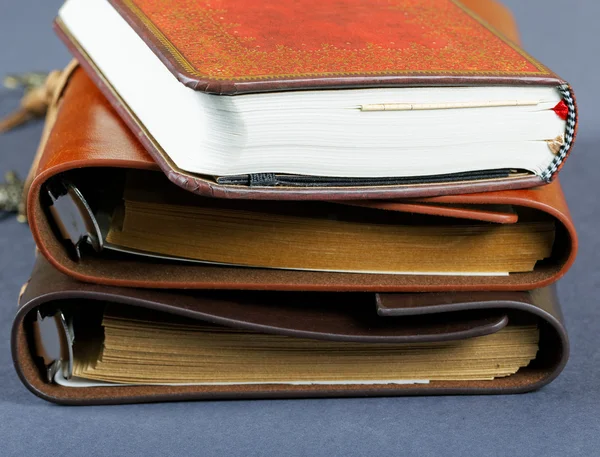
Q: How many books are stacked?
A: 3